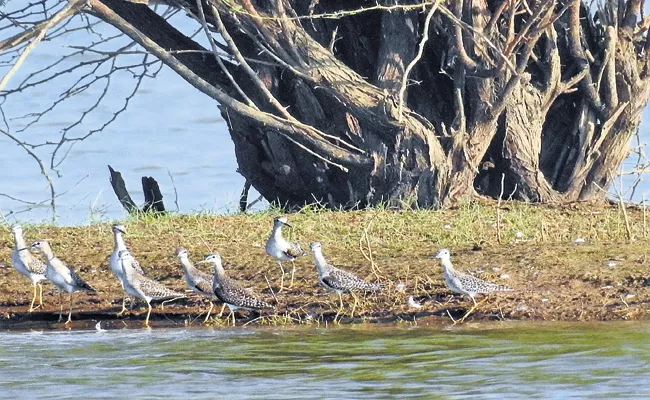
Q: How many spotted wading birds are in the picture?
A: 9